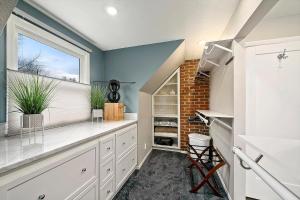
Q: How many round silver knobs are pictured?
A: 9